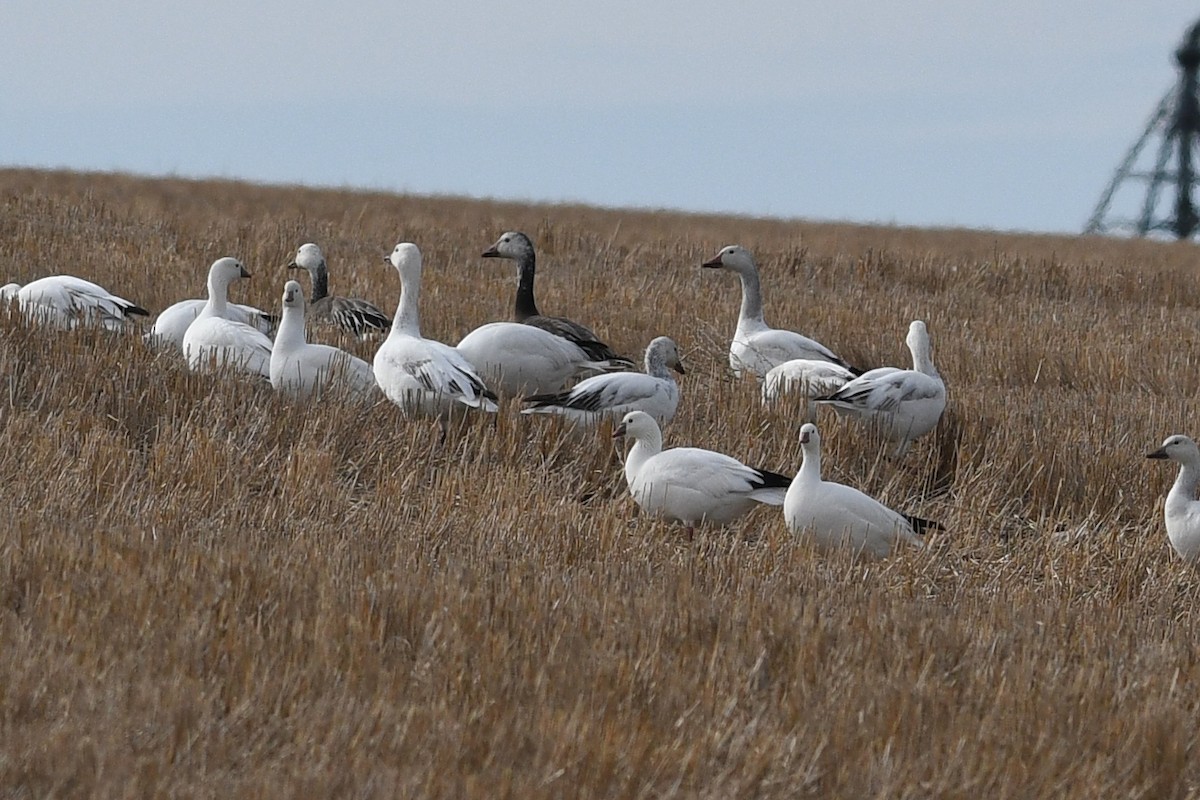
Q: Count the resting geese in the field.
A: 15